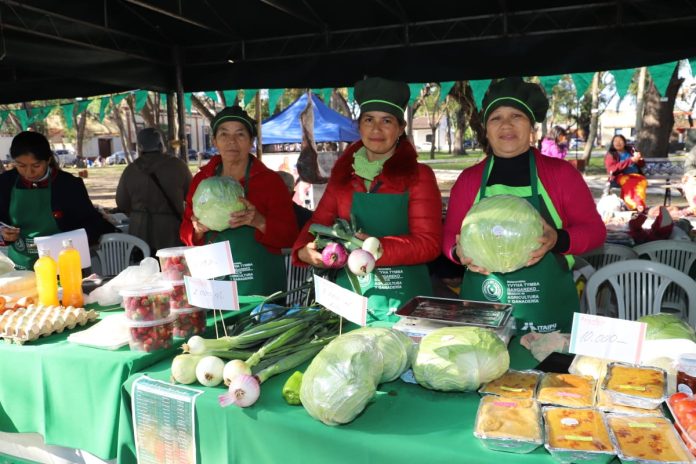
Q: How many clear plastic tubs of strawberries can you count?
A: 5